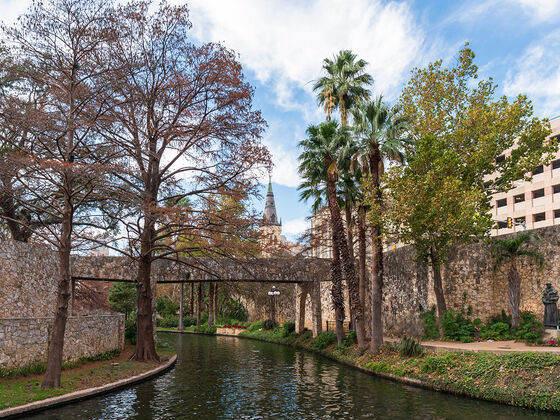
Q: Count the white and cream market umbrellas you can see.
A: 0